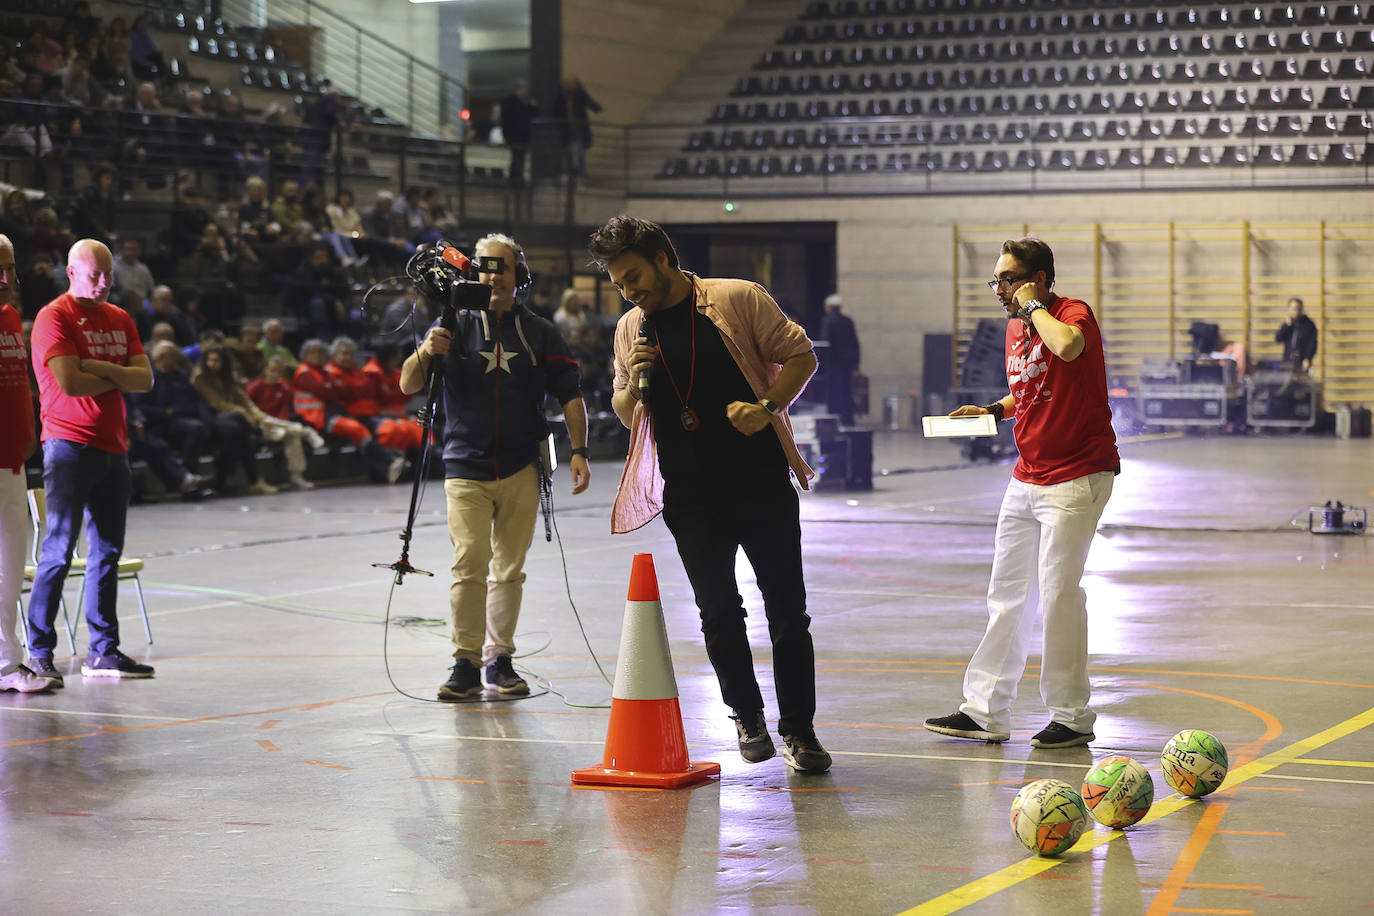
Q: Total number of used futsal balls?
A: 3